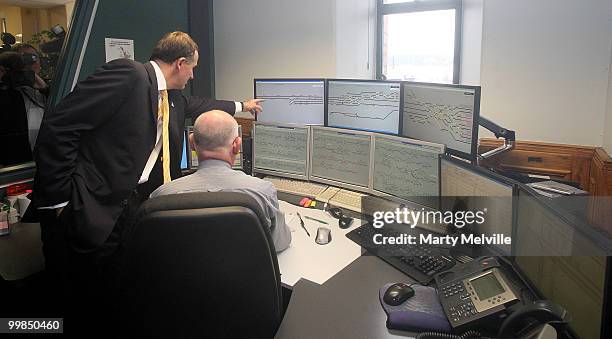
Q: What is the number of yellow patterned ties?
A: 1